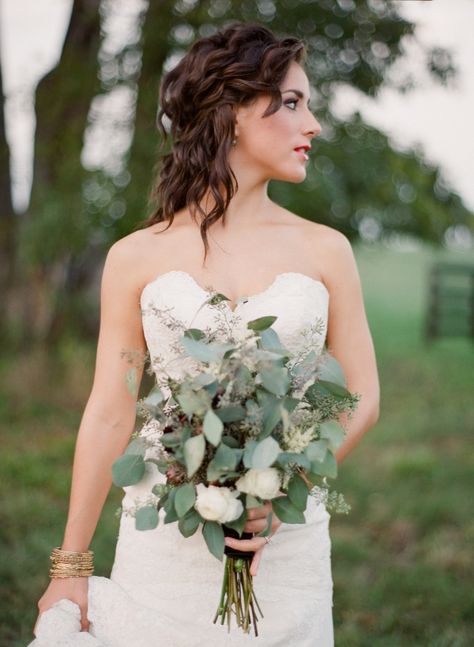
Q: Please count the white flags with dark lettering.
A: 0